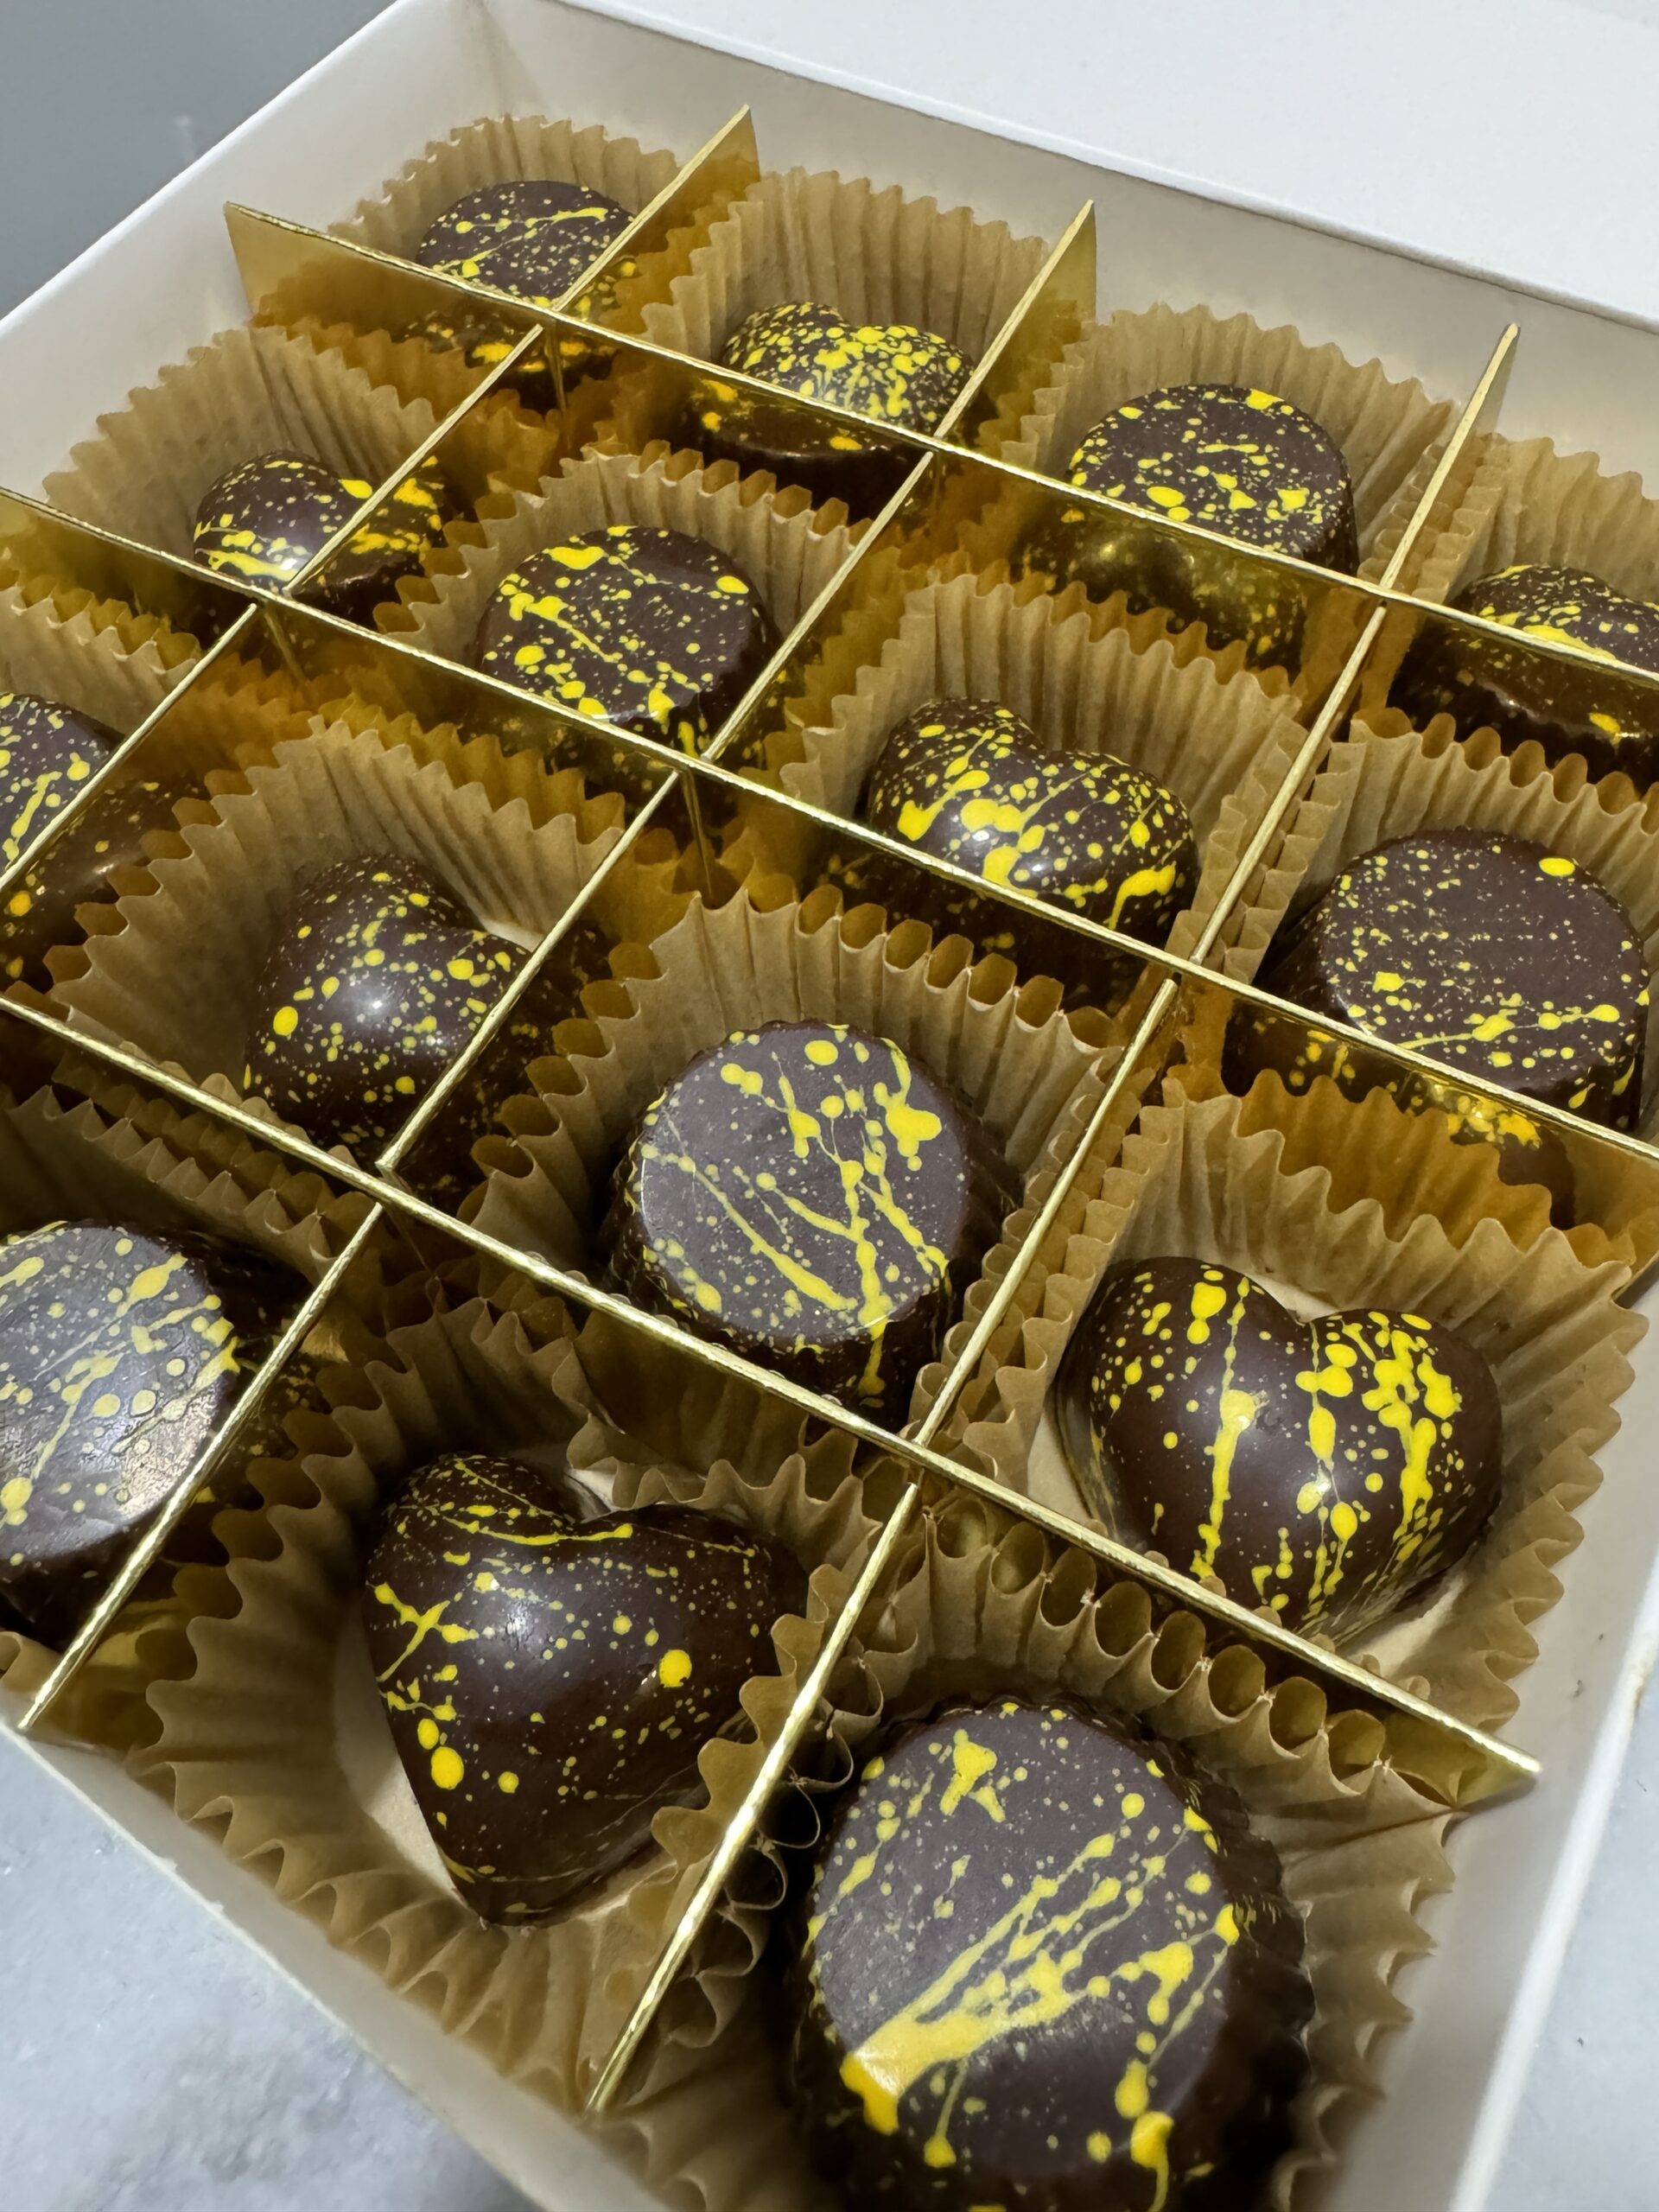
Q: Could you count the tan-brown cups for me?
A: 15